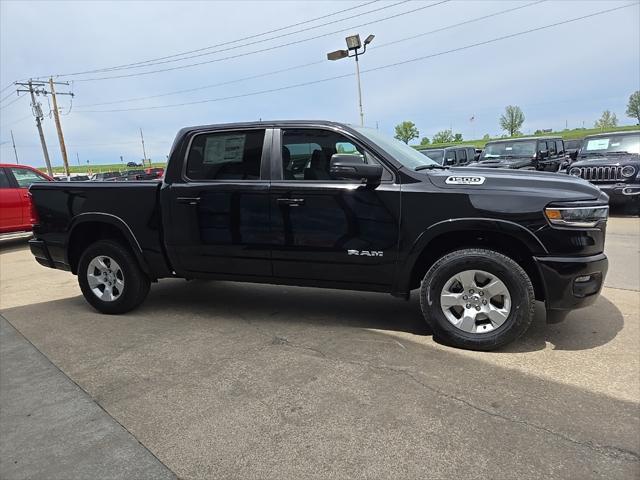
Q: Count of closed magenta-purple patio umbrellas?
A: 0